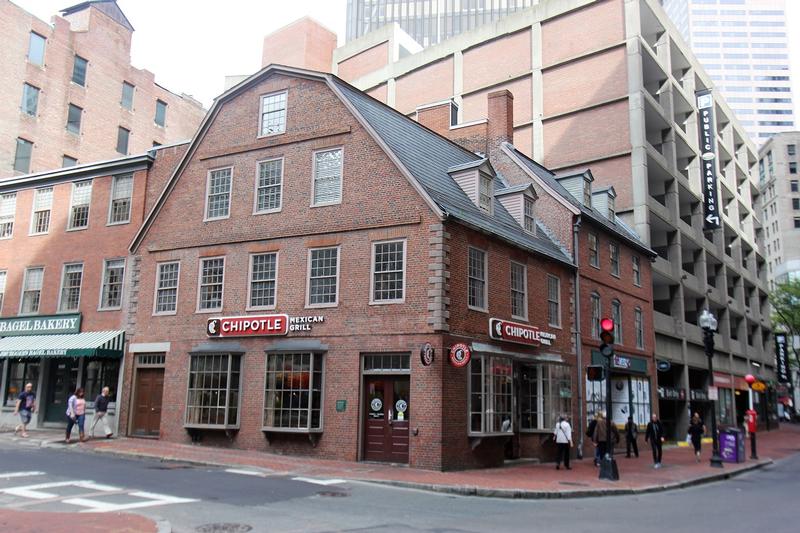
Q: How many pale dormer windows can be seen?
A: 4